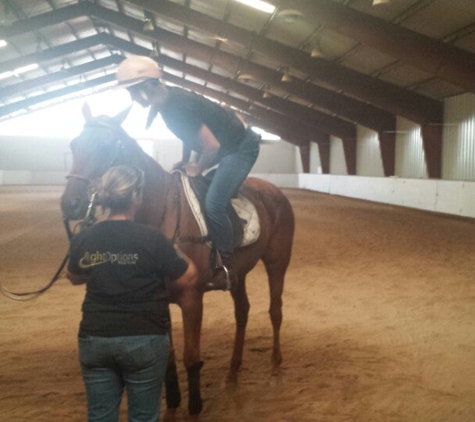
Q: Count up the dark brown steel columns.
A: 5